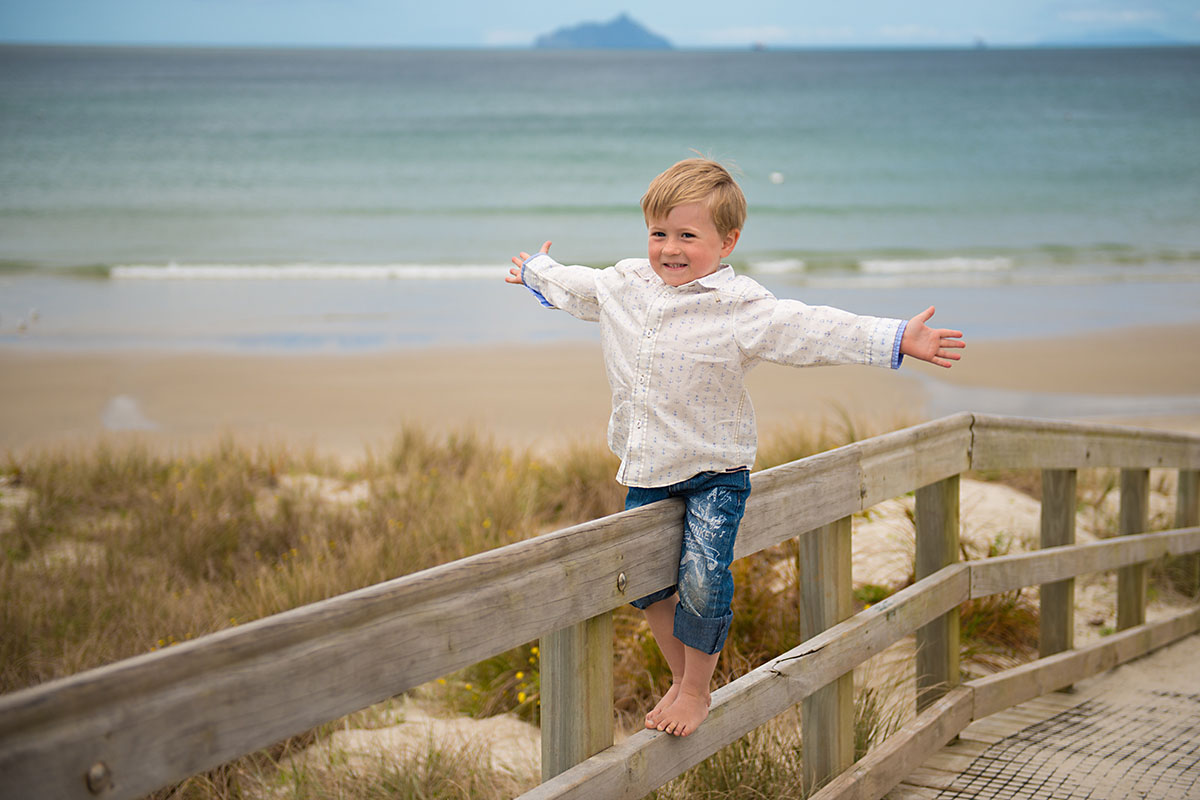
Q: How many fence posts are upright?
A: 6